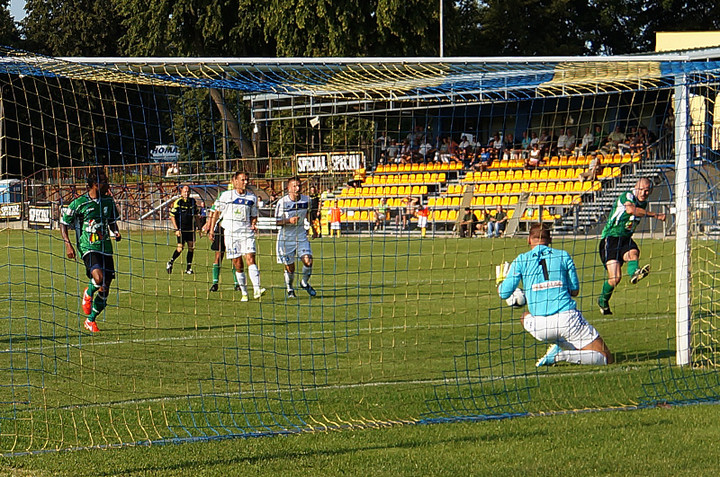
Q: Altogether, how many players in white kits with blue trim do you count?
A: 2